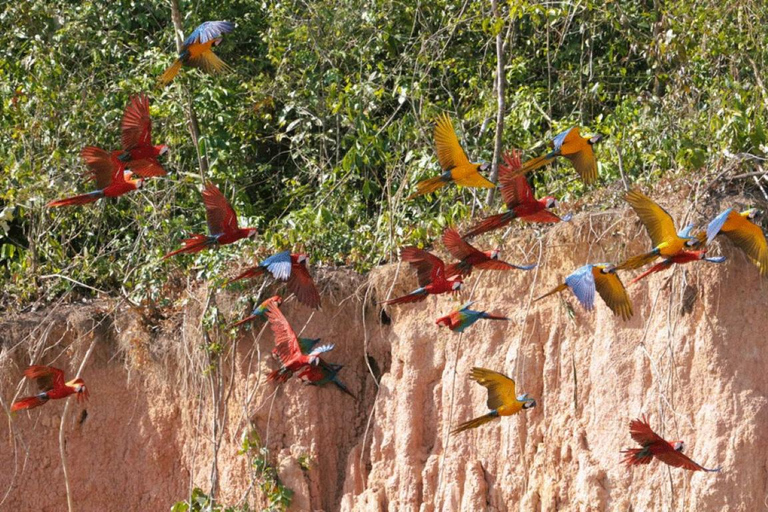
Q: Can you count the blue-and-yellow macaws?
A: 7